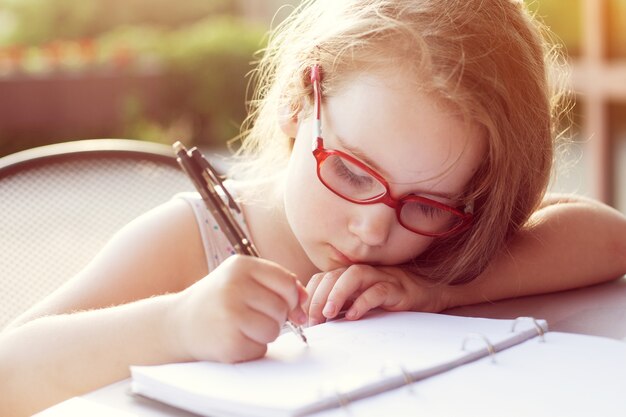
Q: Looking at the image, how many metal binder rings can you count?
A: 4